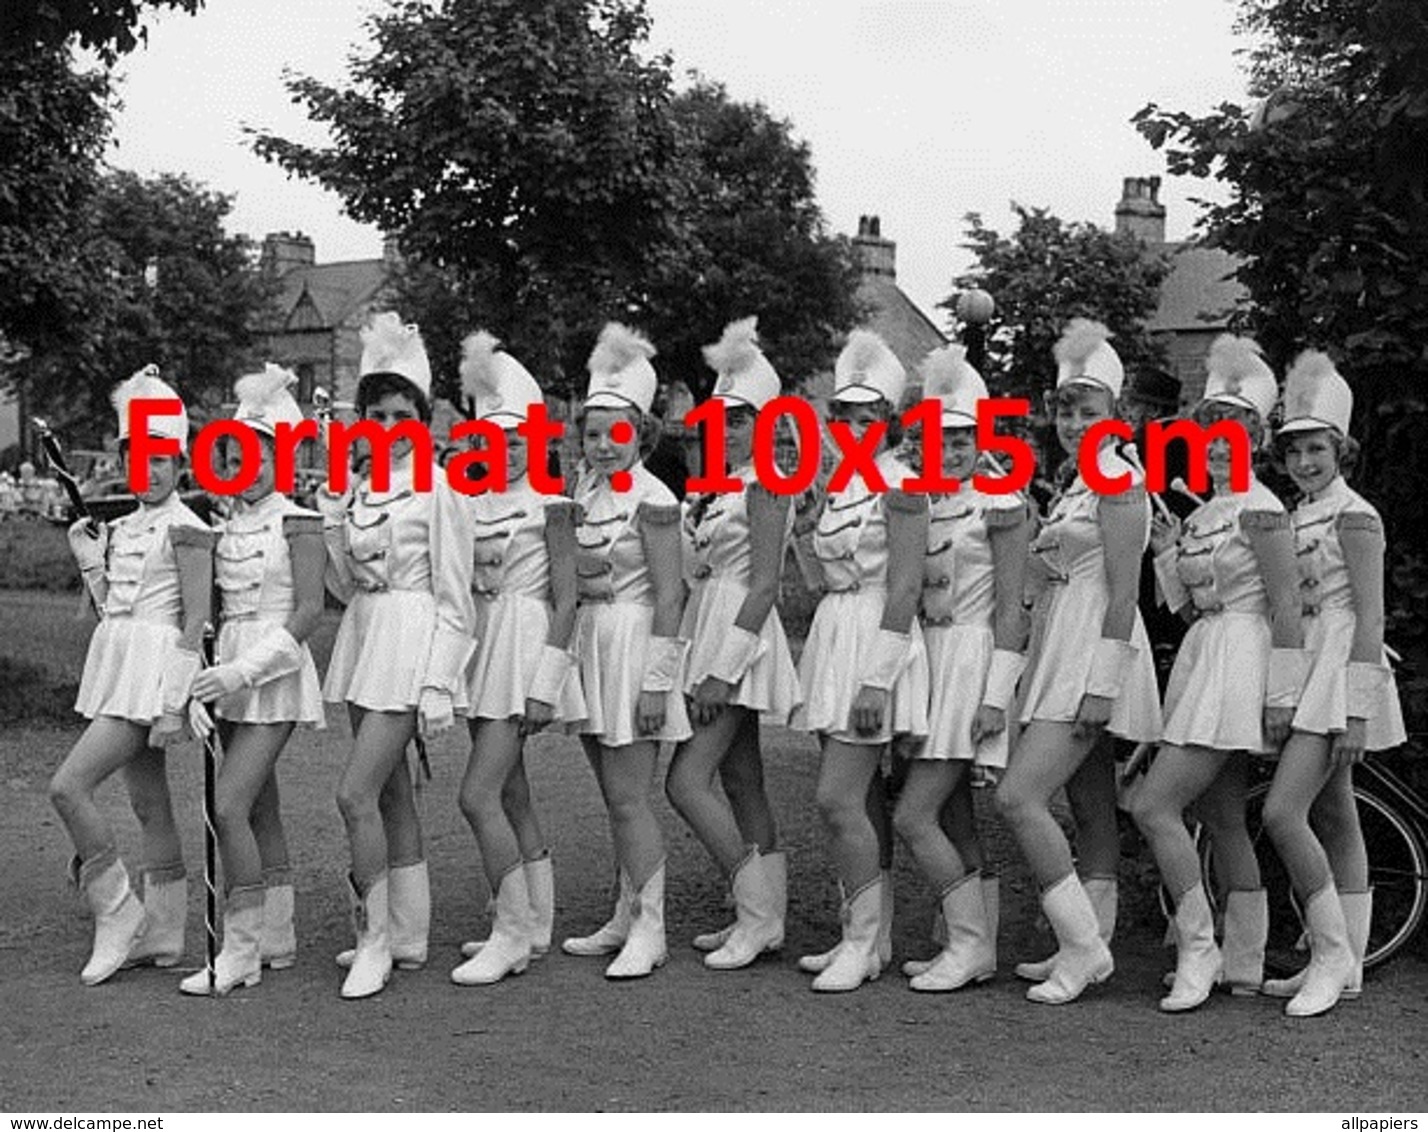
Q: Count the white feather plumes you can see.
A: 11